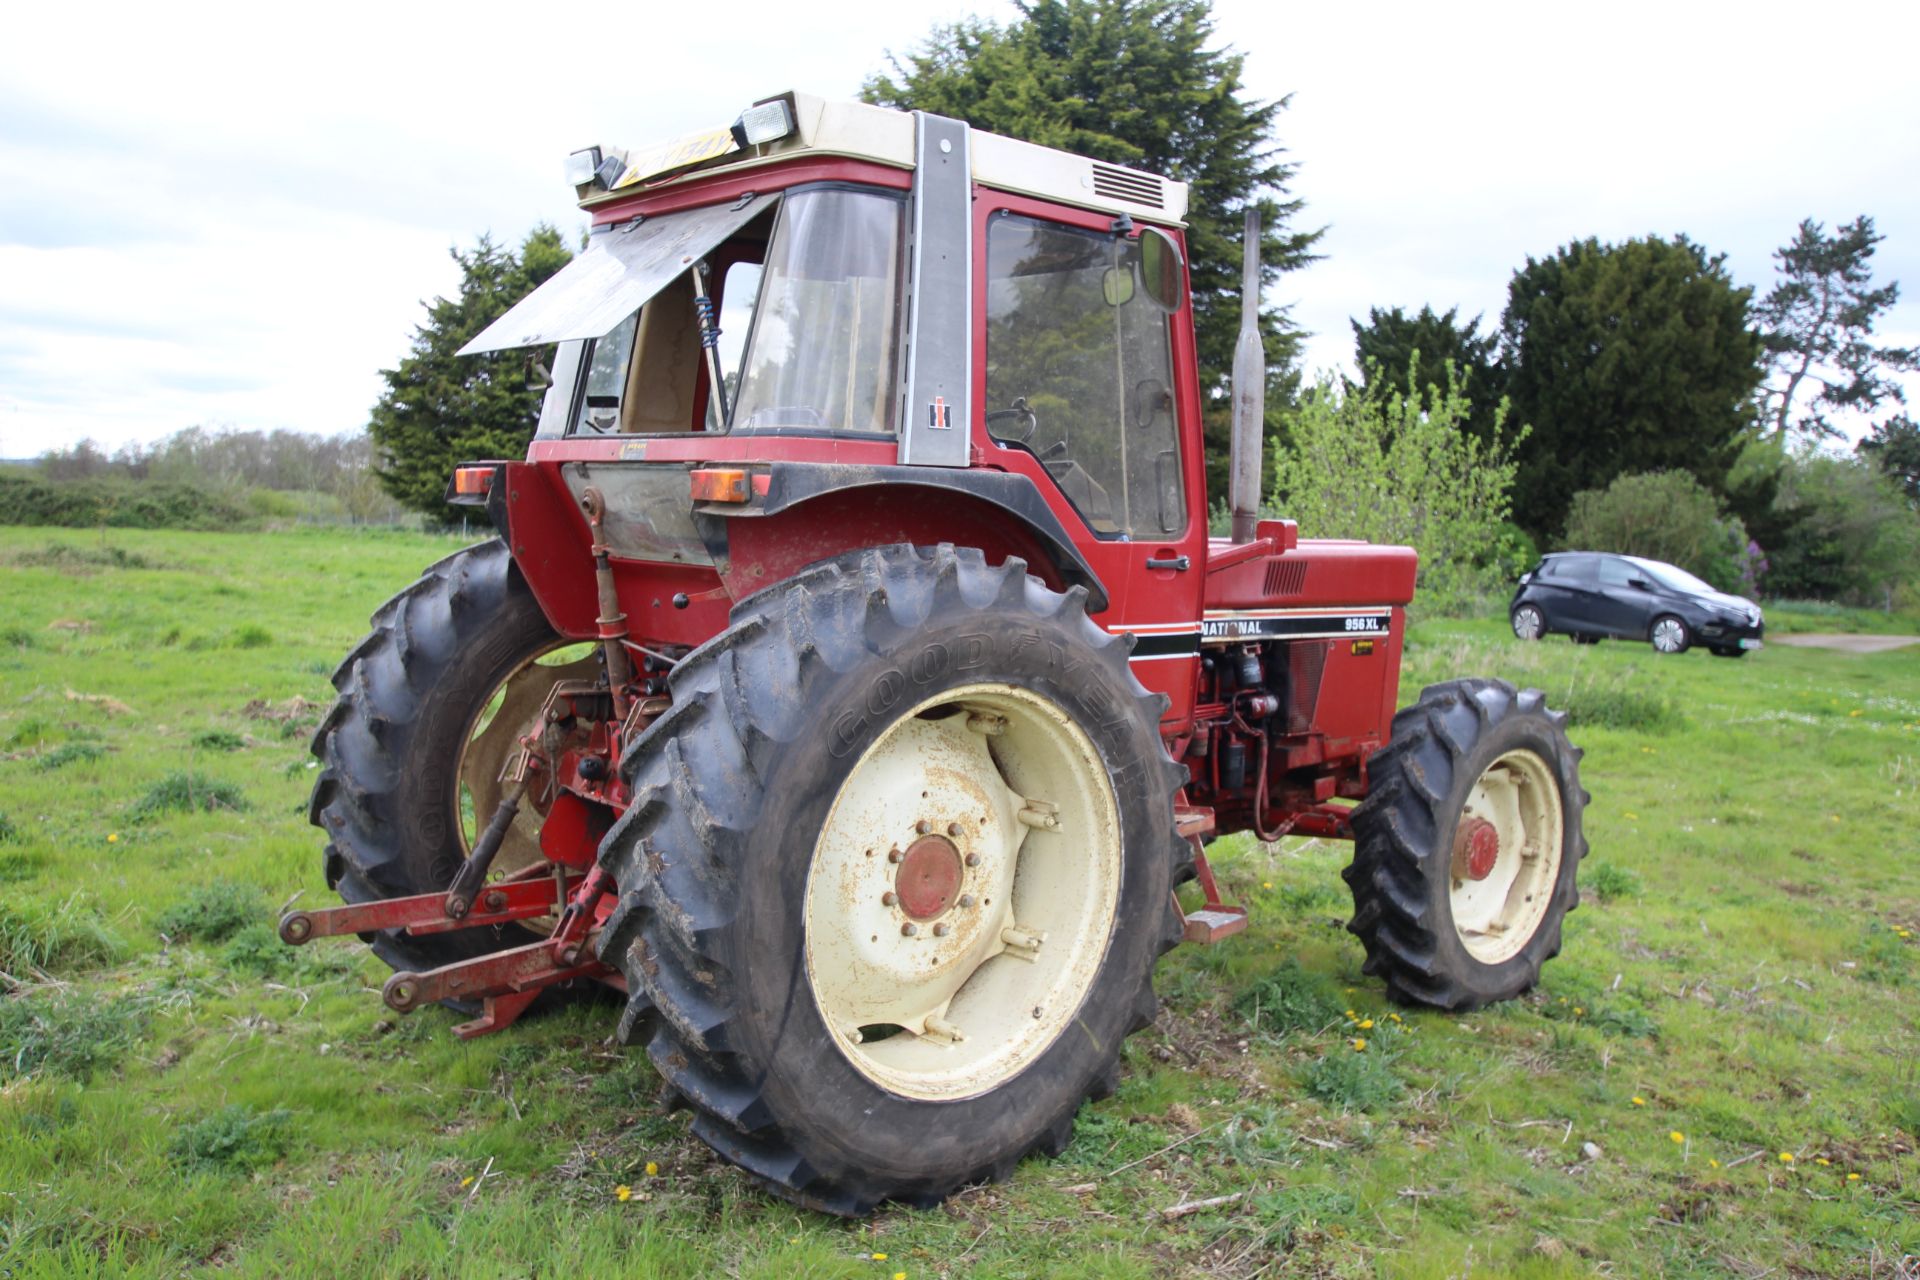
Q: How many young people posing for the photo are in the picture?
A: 0